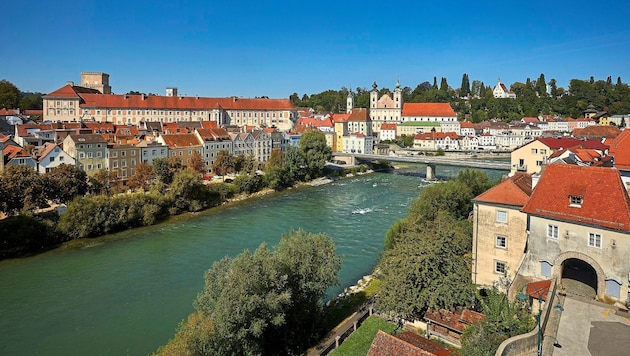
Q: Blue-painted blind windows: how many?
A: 2